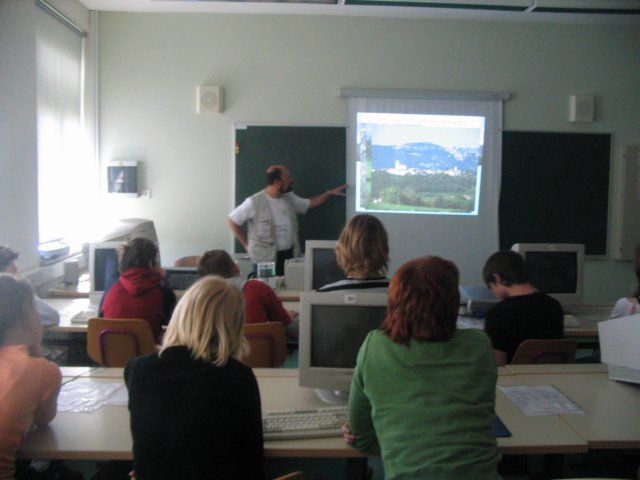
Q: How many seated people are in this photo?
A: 9